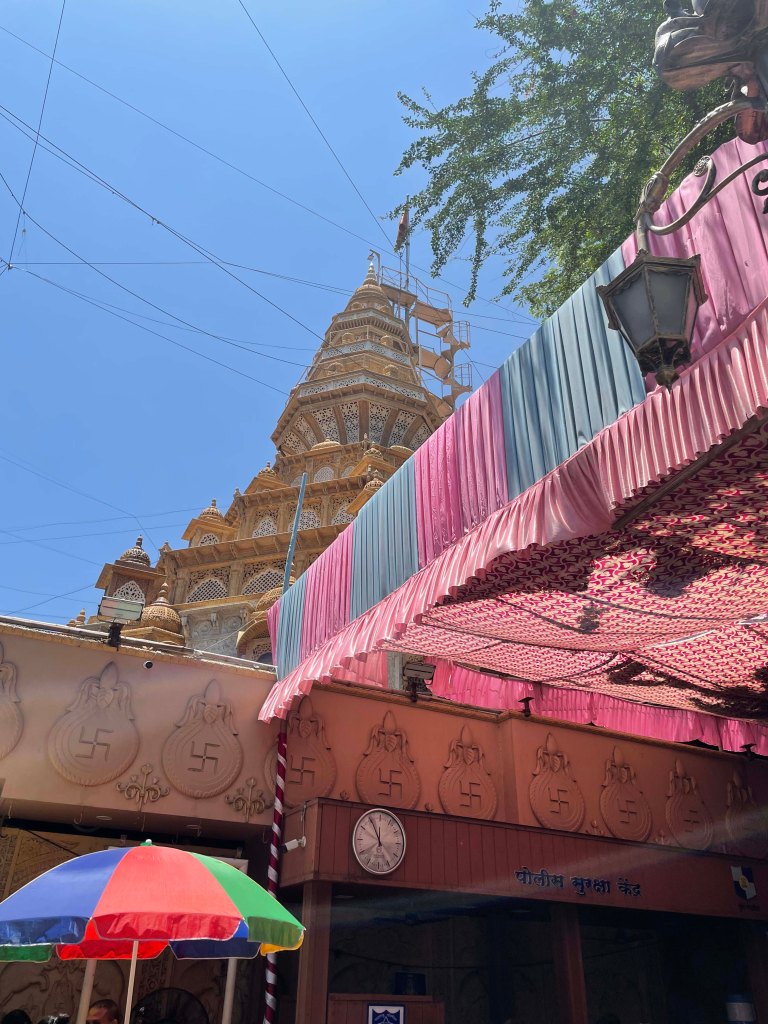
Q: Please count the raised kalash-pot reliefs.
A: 10